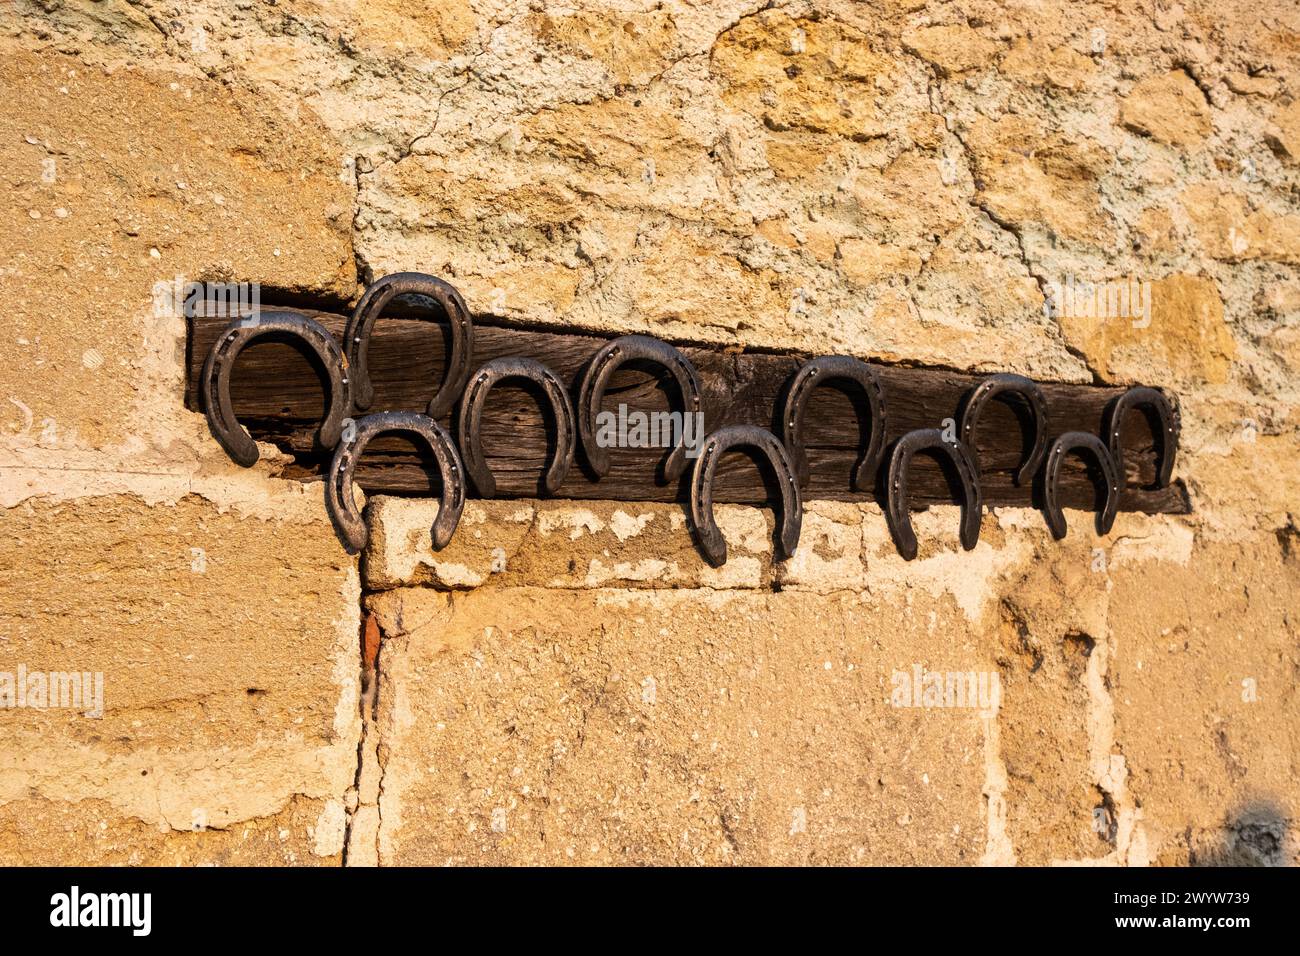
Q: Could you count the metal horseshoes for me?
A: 11